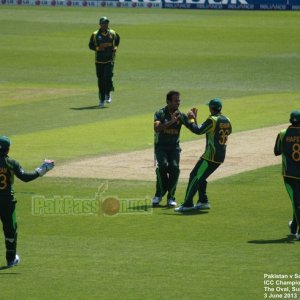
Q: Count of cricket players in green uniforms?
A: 5